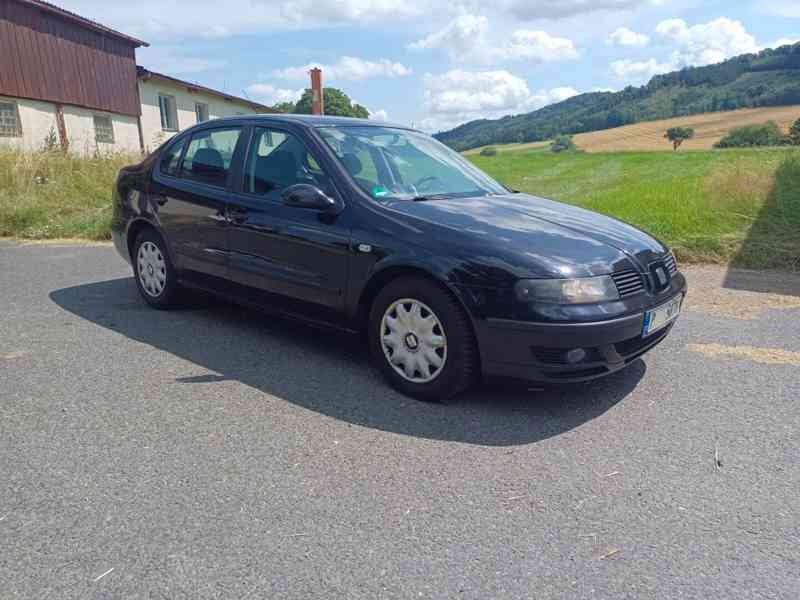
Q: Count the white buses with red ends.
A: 0